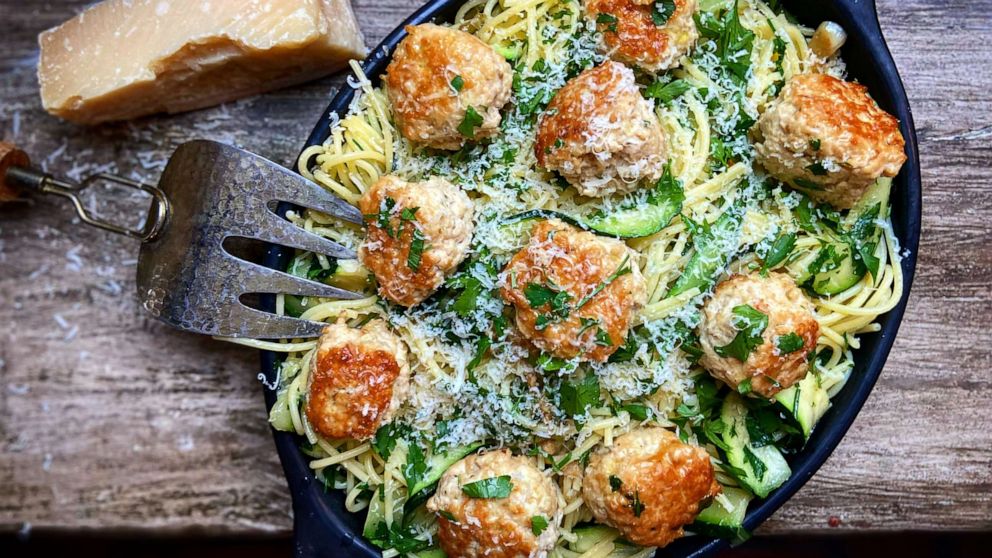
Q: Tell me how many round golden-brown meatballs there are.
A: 10